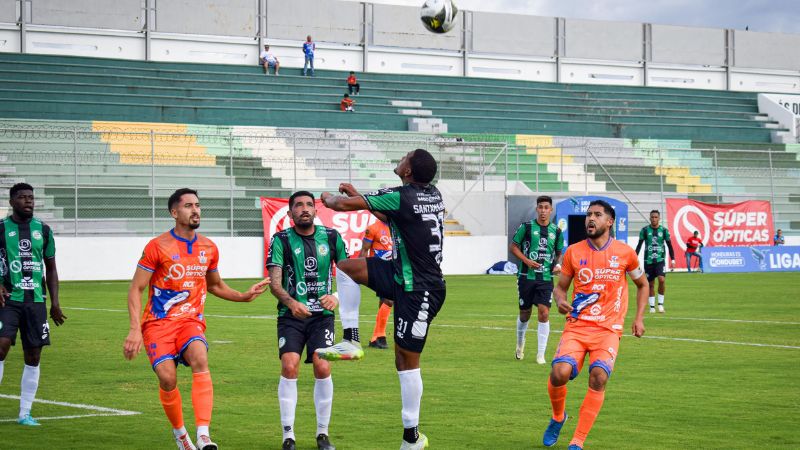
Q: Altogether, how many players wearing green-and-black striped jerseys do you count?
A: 5